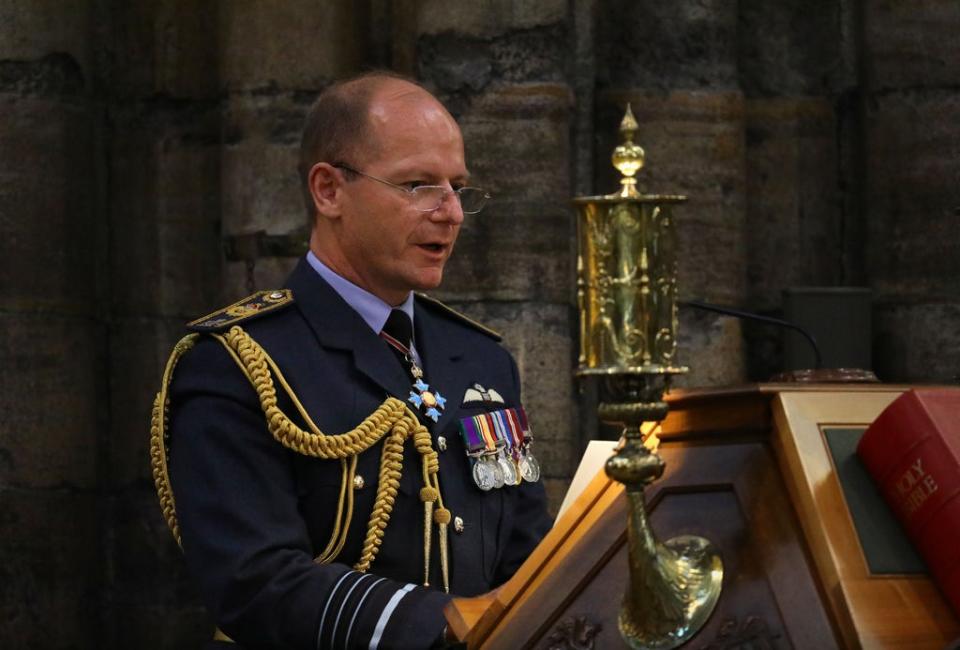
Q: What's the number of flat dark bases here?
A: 1